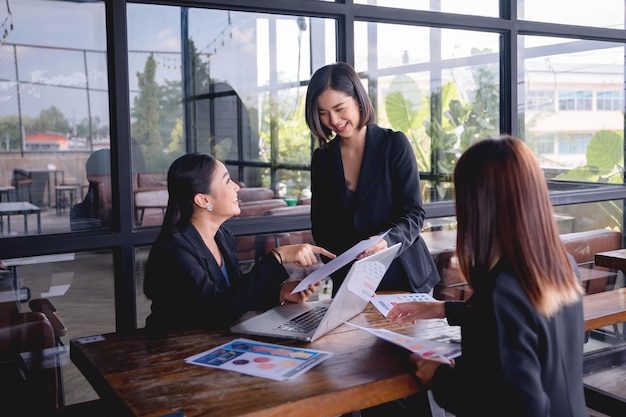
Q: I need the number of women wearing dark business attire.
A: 3